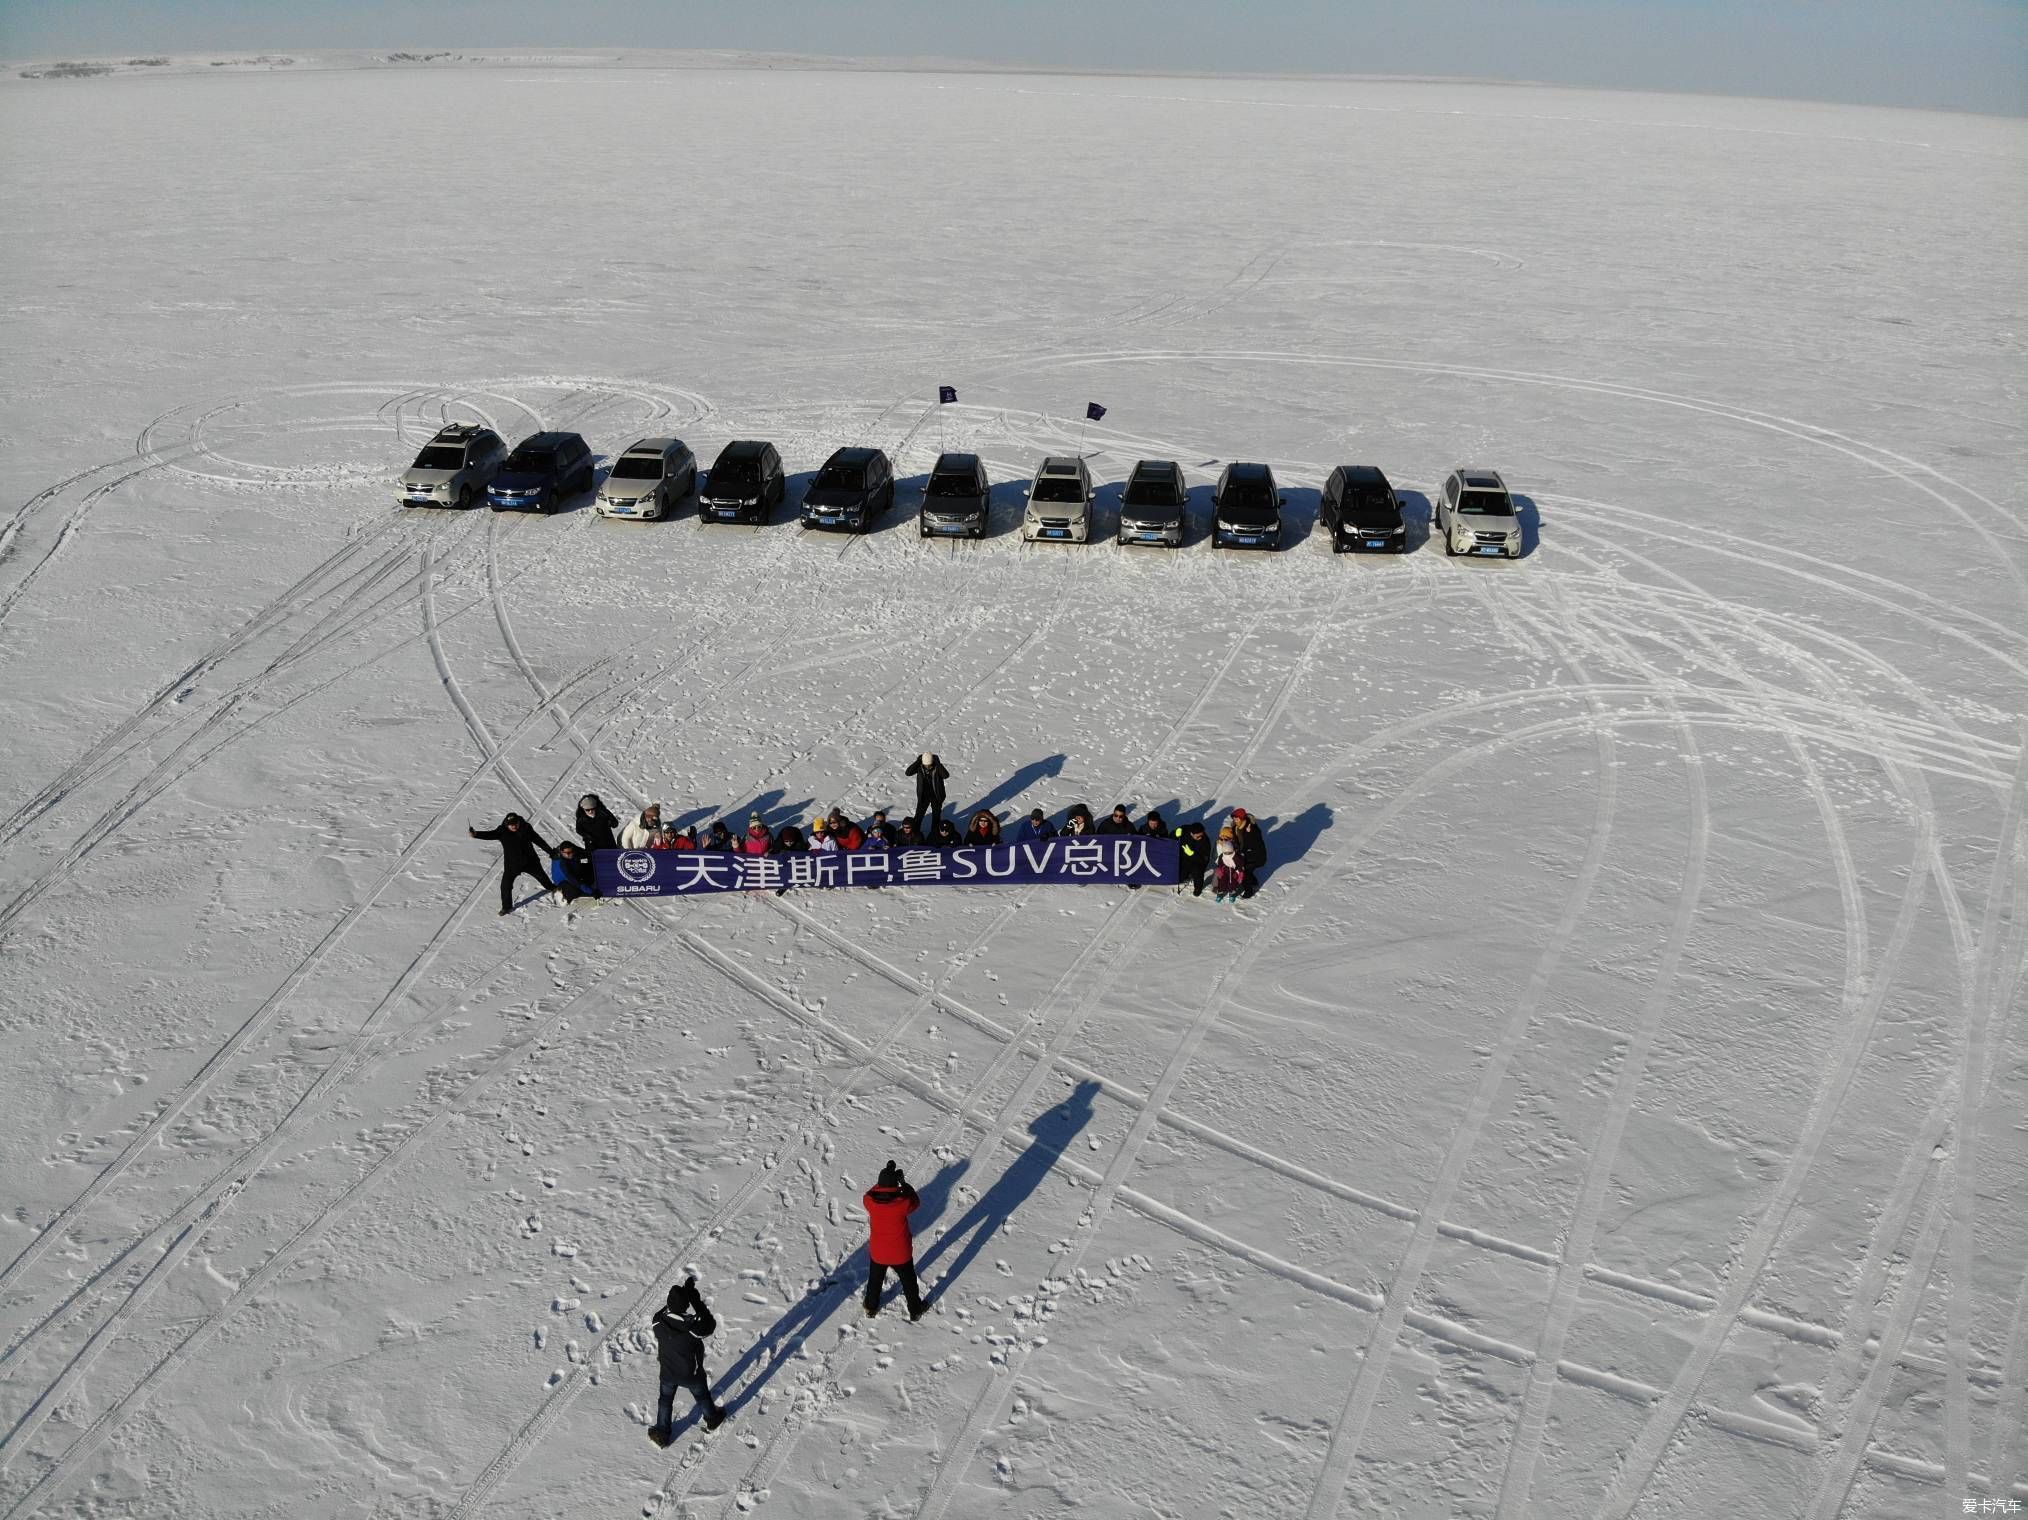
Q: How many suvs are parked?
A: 11